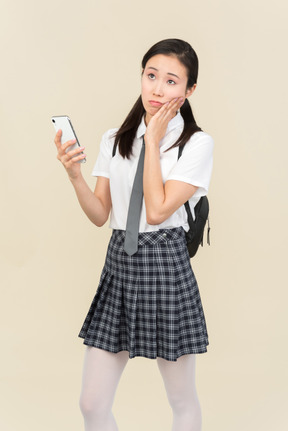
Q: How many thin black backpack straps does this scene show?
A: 2